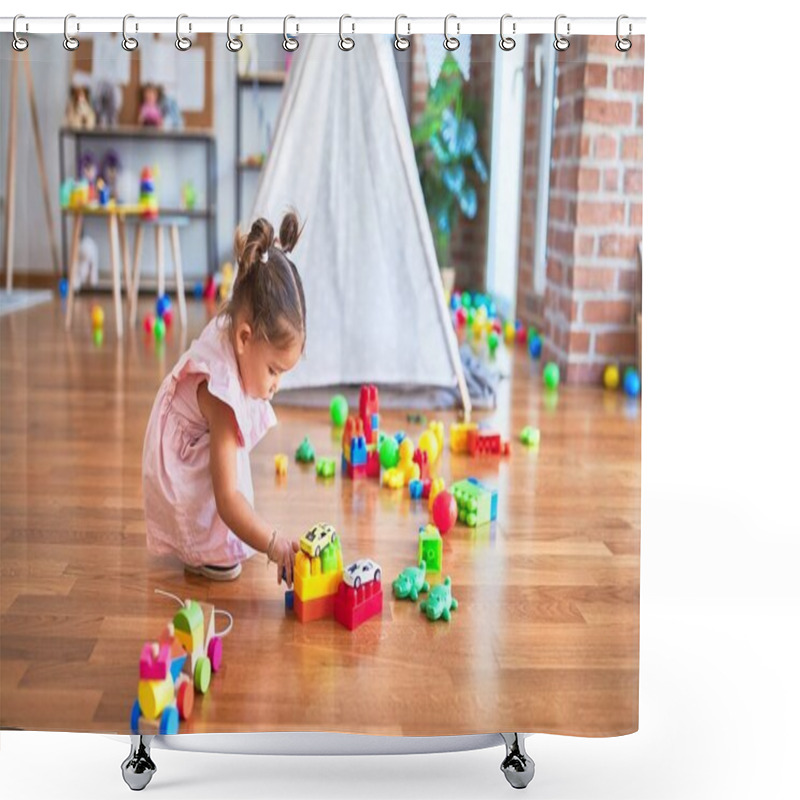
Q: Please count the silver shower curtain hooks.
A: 12